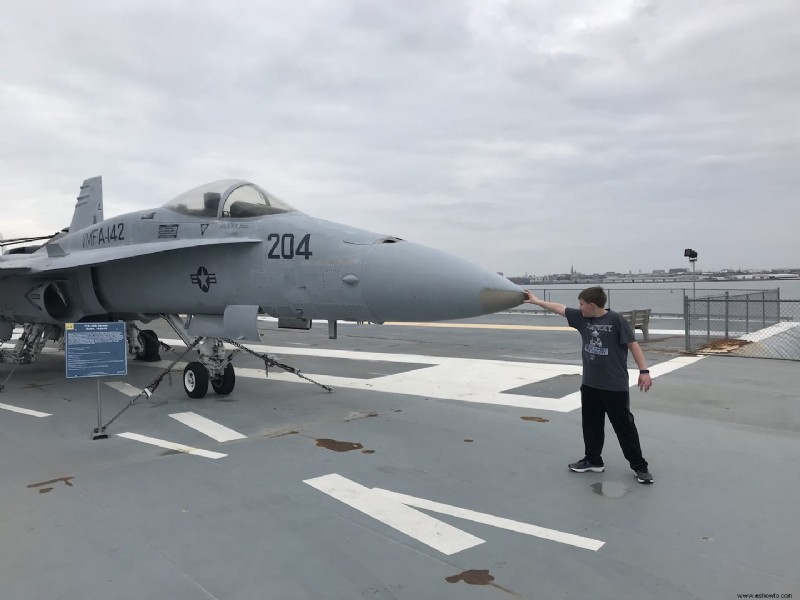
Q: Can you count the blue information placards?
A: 1